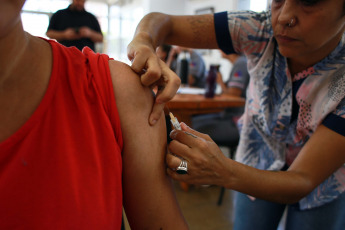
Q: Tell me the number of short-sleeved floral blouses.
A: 1